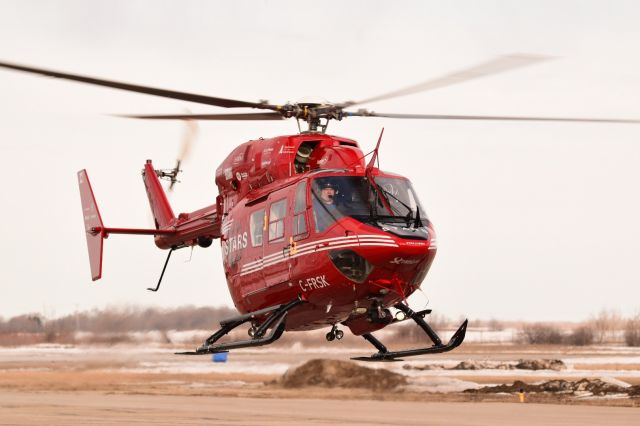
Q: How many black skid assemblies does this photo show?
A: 2